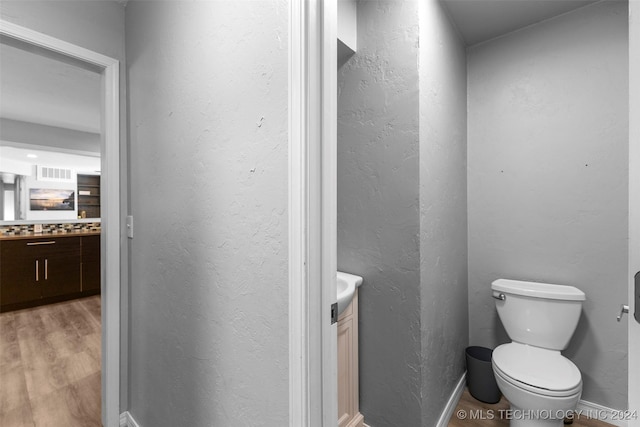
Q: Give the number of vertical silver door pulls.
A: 2